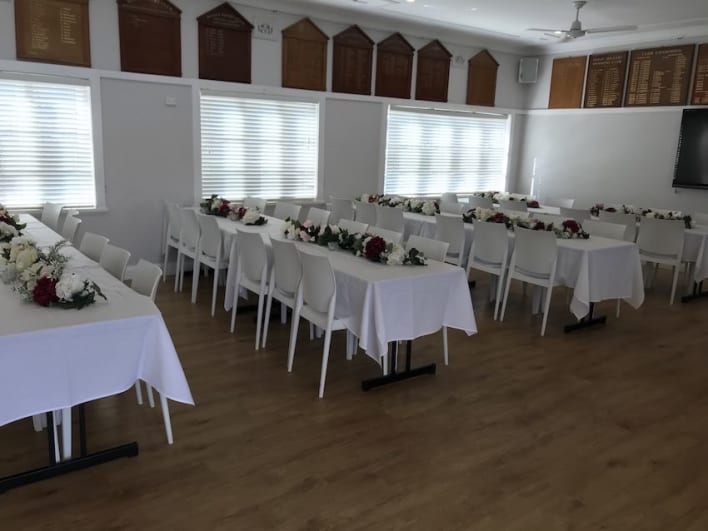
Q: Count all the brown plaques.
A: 12